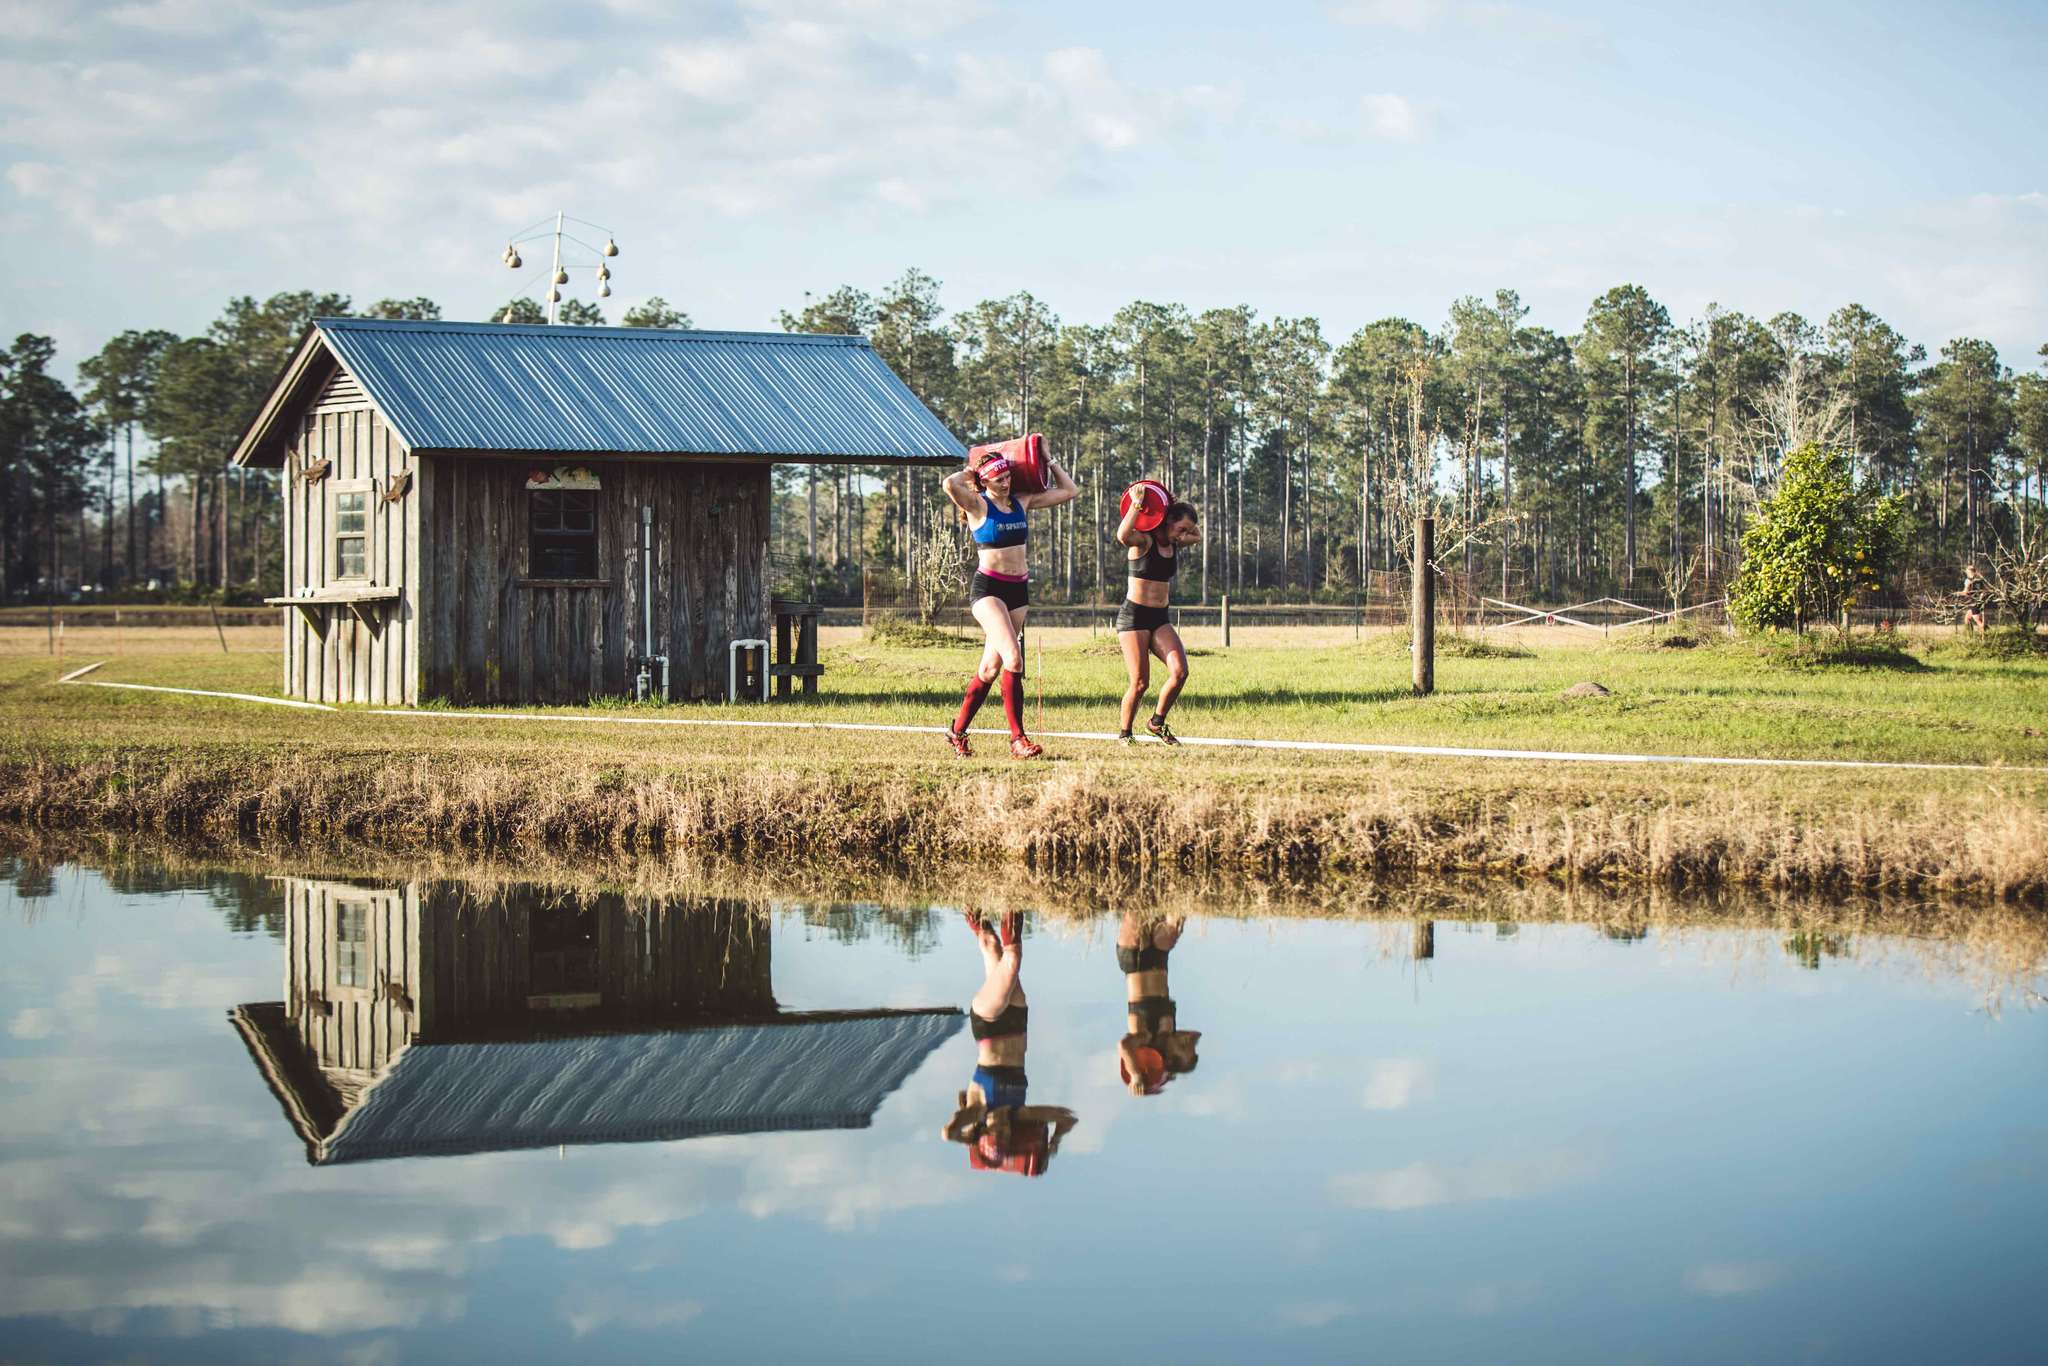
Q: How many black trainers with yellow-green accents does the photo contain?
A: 2